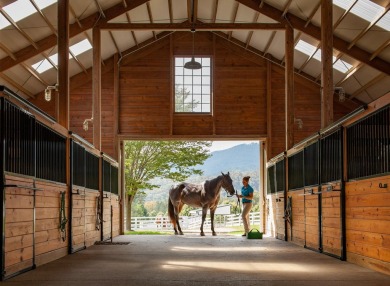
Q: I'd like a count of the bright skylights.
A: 4